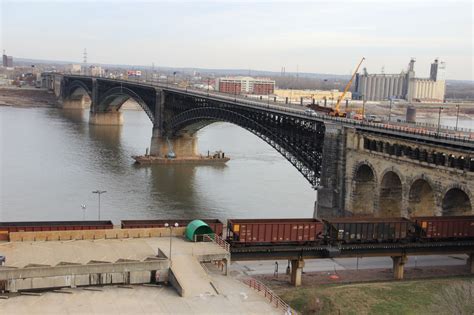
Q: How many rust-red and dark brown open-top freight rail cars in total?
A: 5